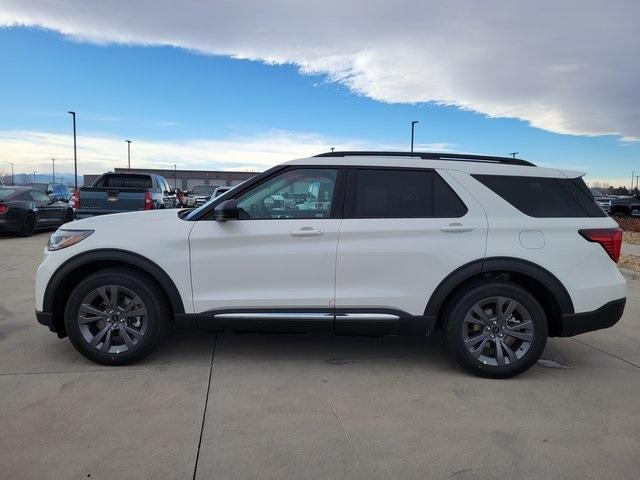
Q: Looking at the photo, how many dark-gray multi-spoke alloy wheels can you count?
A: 2